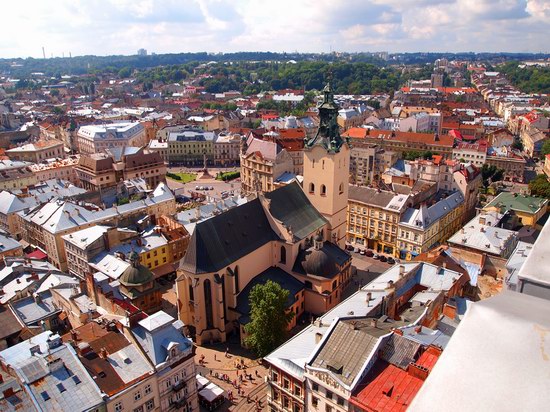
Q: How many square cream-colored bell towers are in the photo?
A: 1